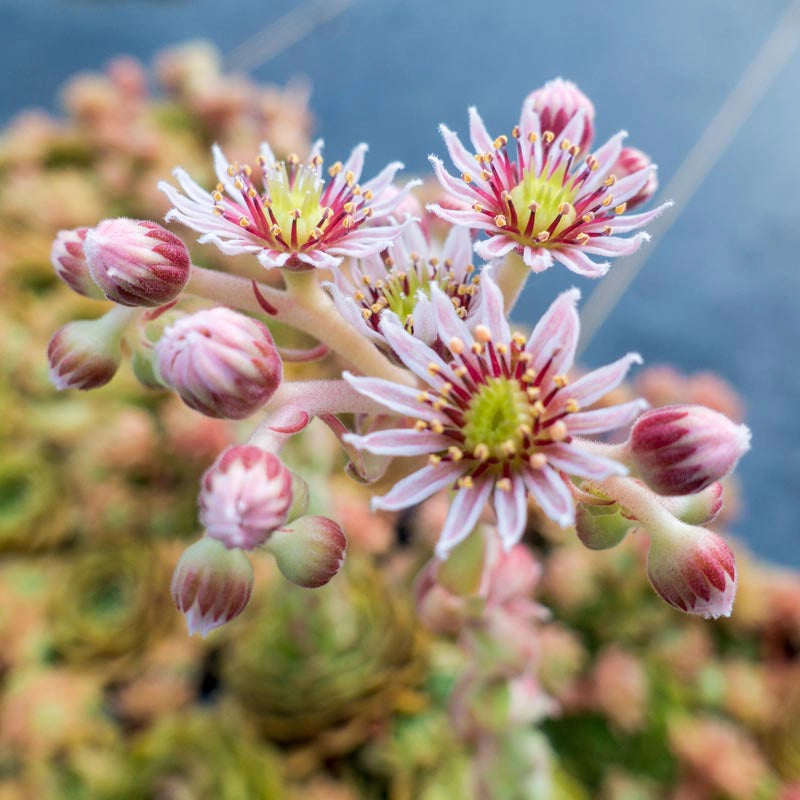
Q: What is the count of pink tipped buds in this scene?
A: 12